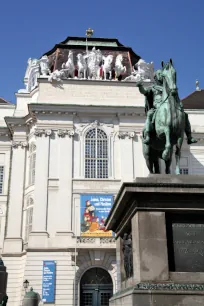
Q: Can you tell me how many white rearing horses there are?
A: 2